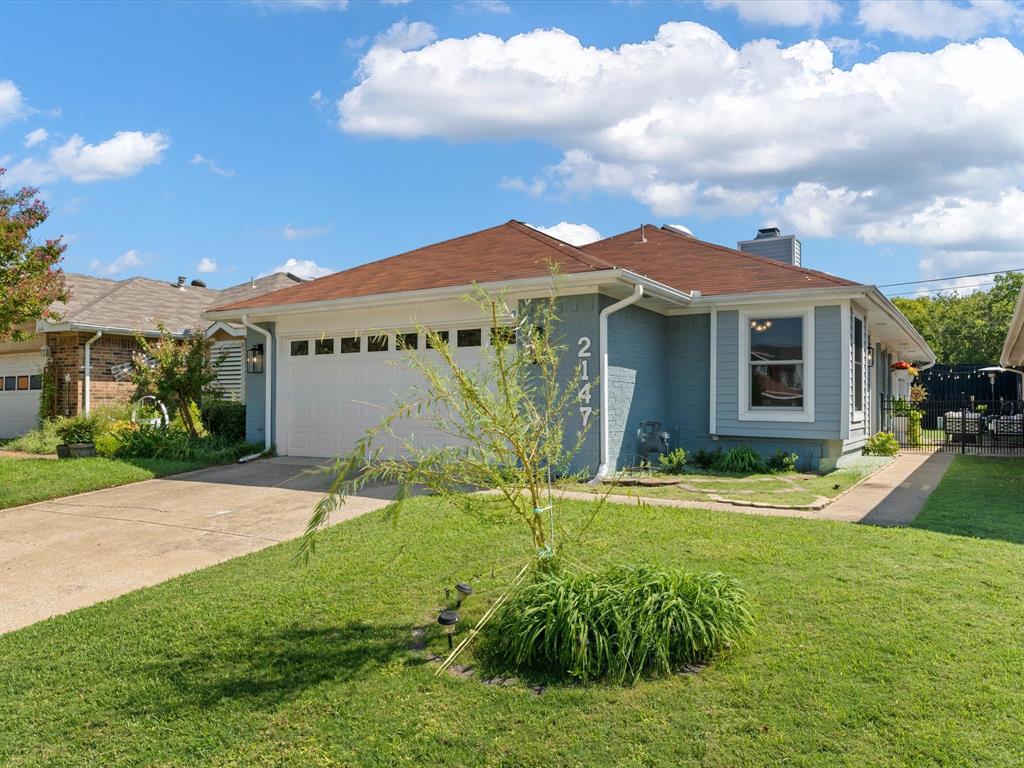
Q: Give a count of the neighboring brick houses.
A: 1